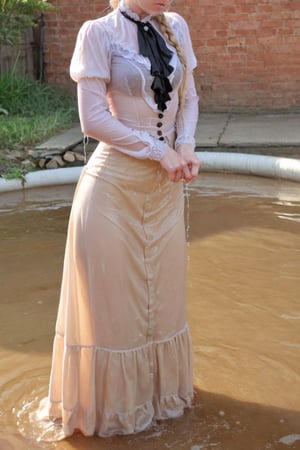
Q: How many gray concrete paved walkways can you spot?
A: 1